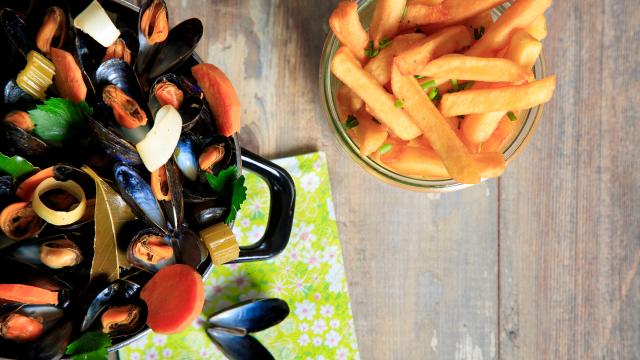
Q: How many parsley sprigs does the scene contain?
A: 4